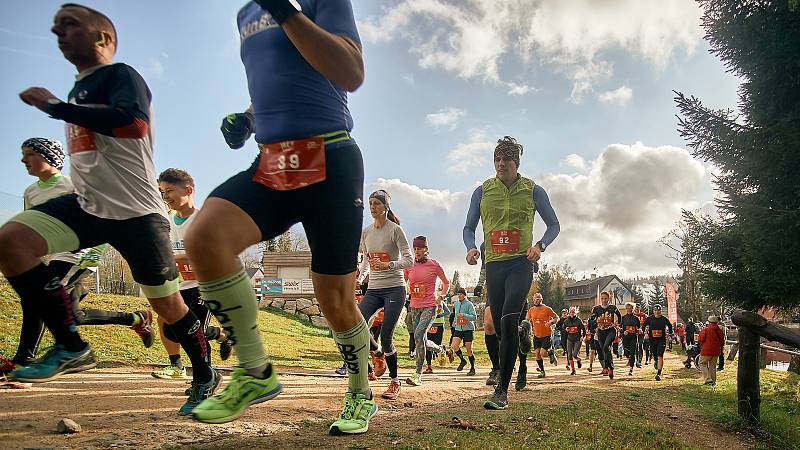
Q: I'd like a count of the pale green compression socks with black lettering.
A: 2